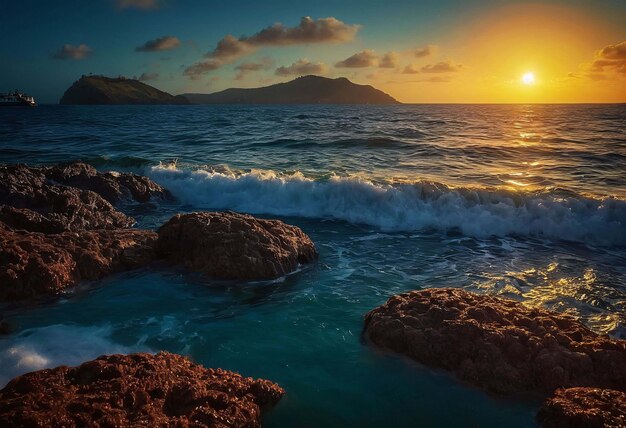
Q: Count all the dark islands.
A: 2